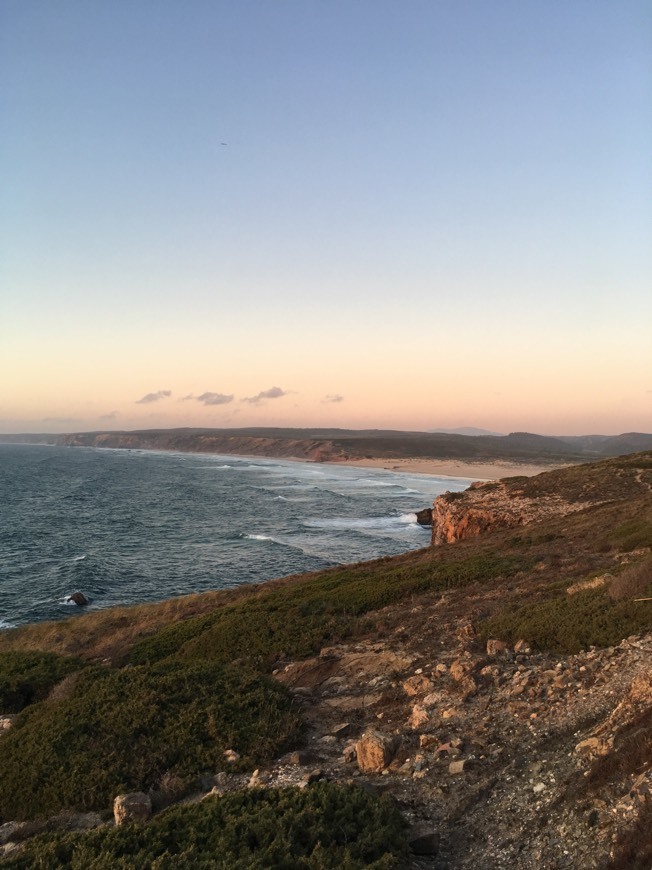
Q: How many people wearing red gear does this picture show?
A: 0